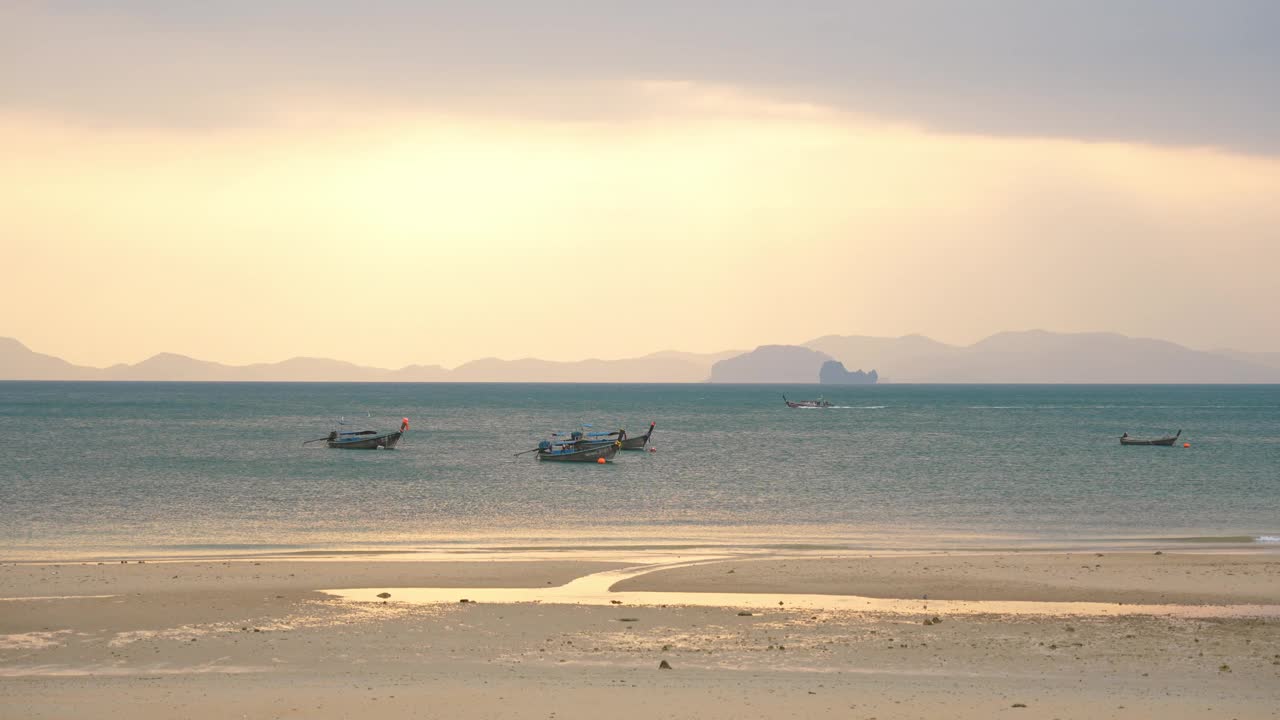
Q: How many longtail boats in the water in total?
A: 5